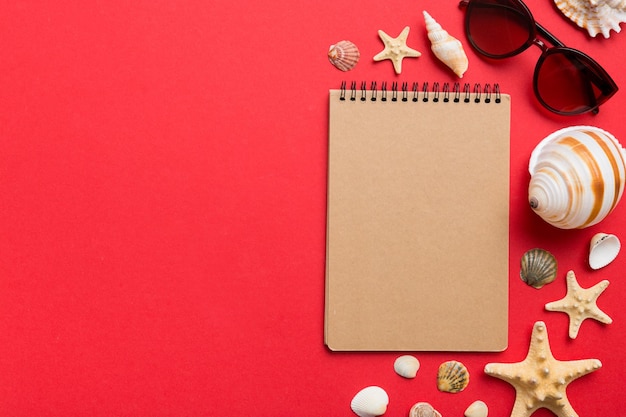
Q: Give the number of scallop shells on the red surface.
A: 3